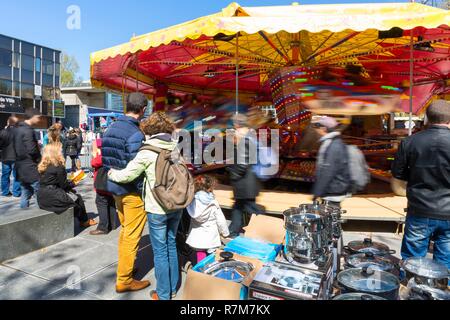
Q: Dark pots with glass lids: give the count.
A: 4